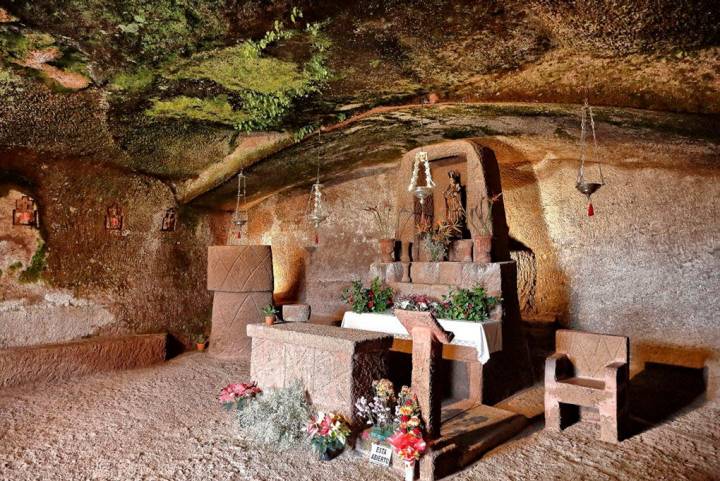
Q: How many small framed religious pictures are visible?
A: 3